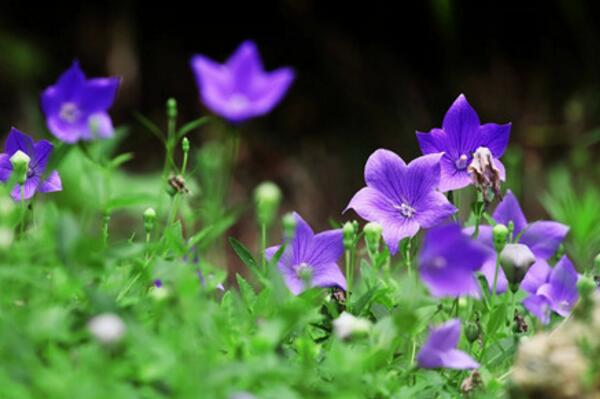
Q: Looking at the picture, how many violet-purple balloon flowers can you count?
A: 10